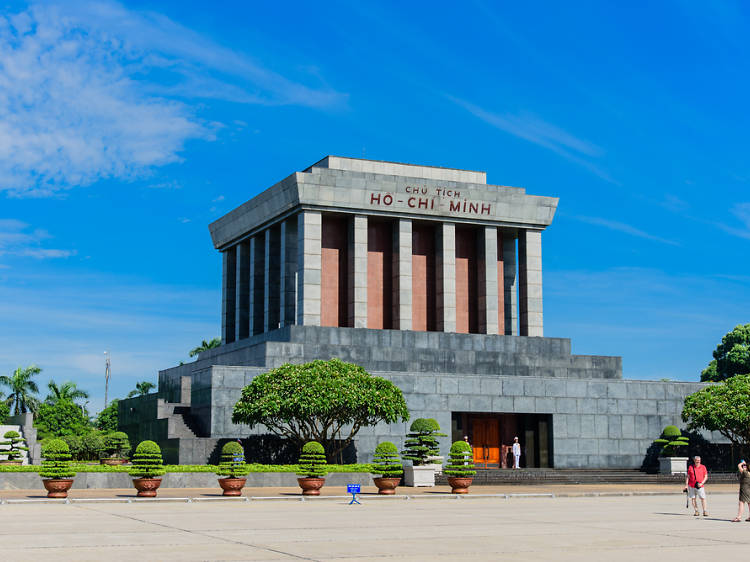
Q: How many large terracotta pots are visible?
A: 6